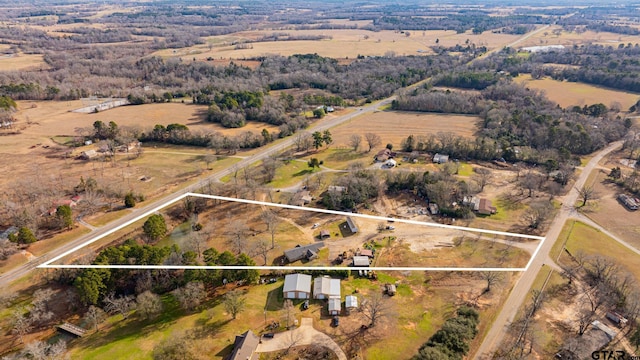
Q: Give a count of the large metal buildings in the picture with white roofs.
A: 2